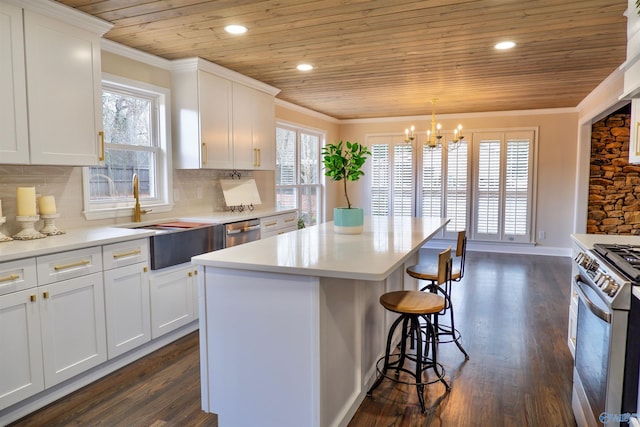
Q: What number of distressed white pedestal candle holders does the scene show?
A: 3